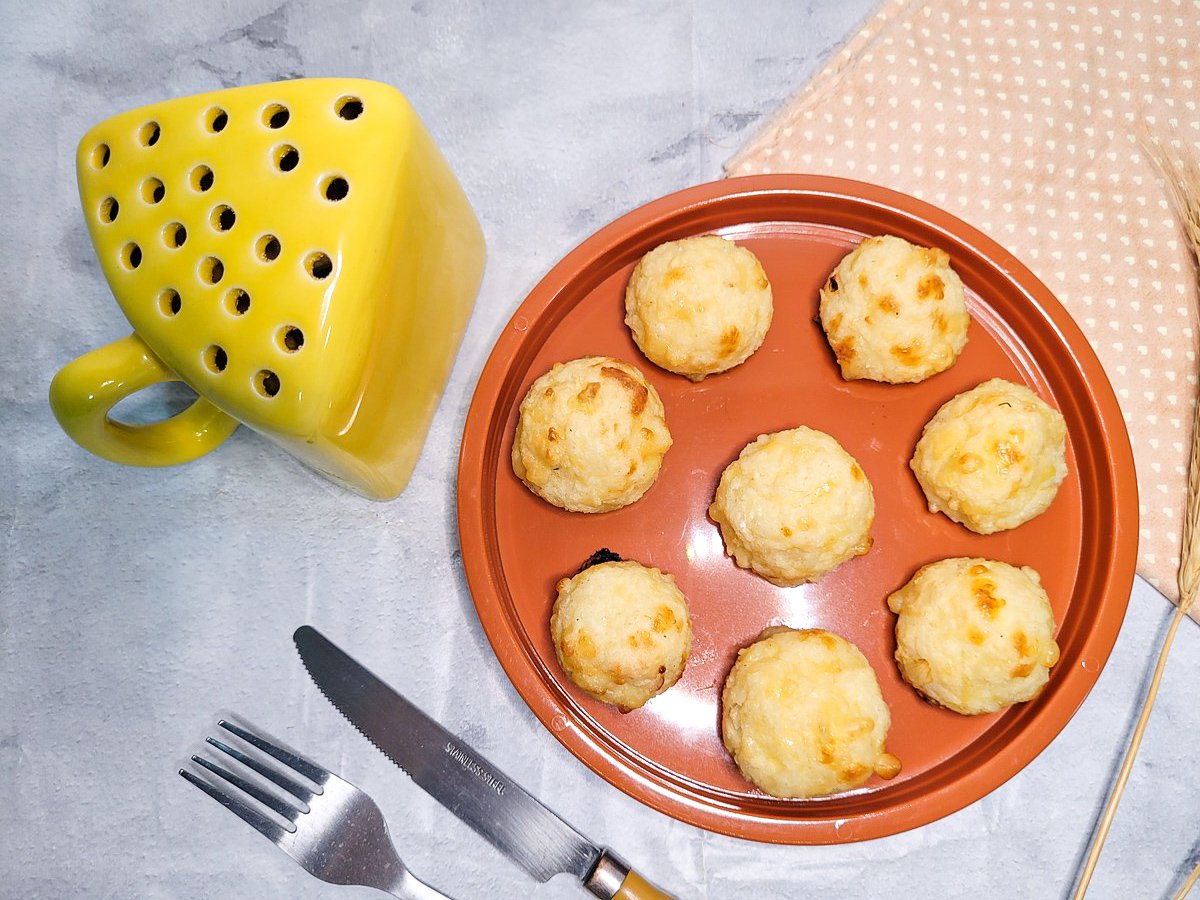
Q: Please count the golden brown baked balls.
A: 8